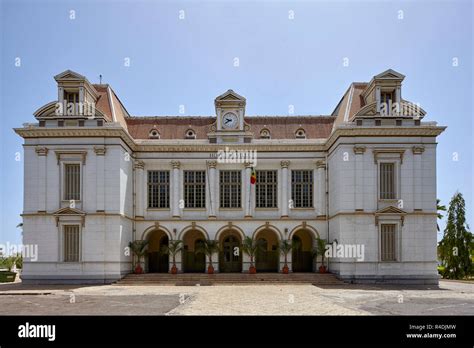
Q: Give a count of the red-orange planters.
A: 6